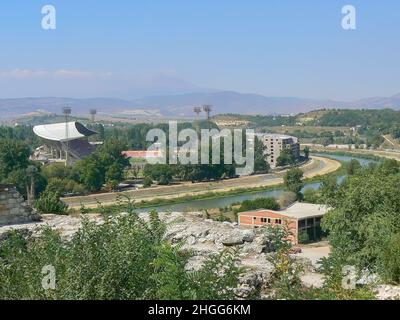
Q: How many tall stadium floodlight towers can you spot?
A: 4